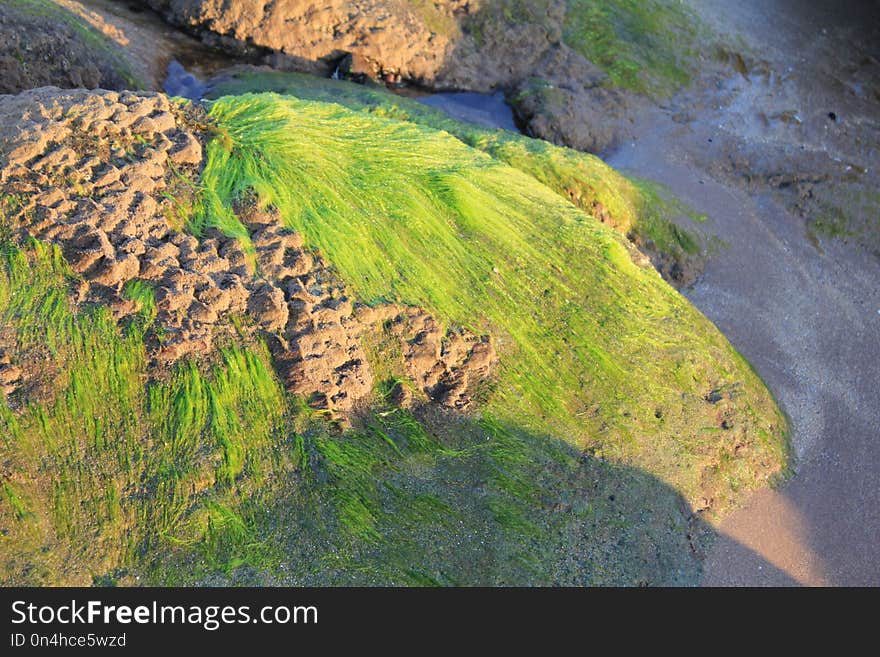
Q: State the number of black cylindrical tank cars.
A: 0